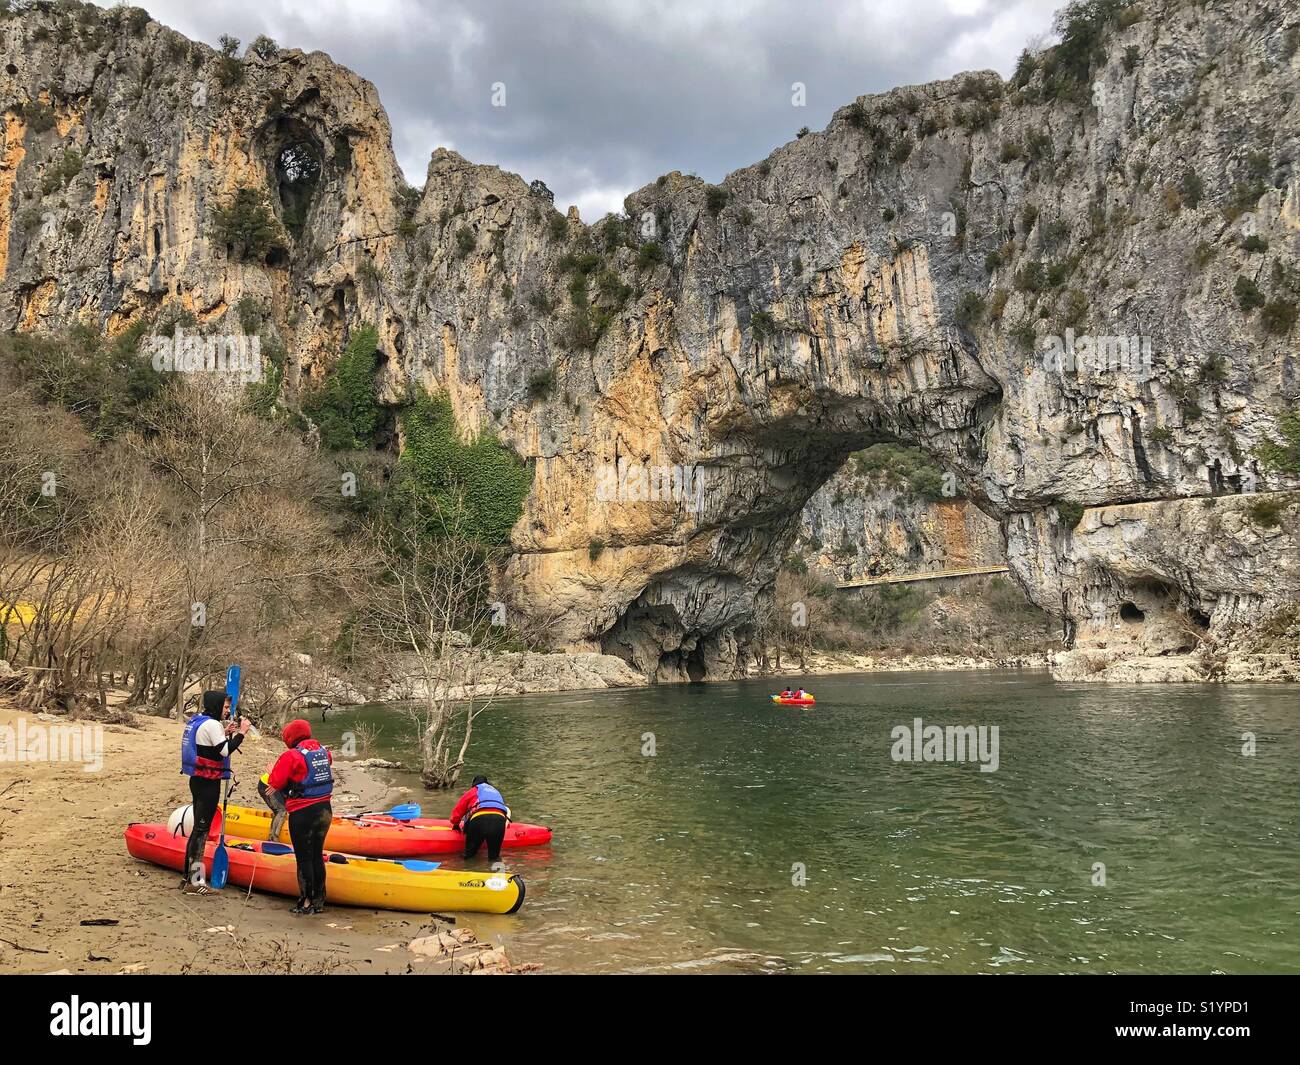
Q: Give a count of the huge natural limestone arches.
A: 1